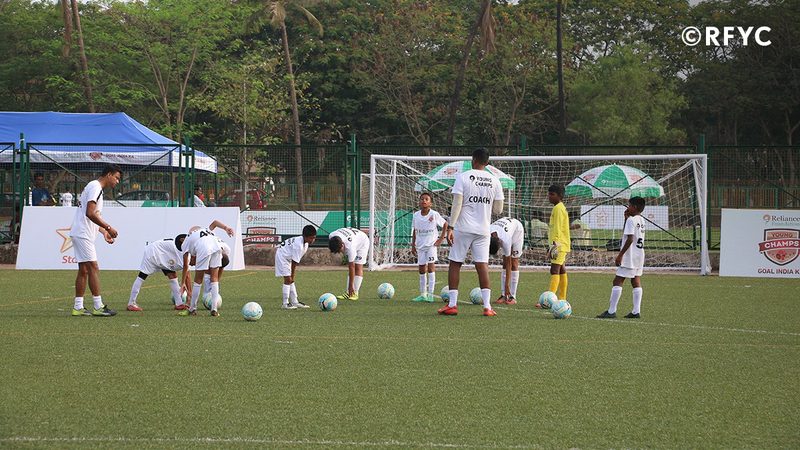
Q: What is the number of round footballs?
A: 9